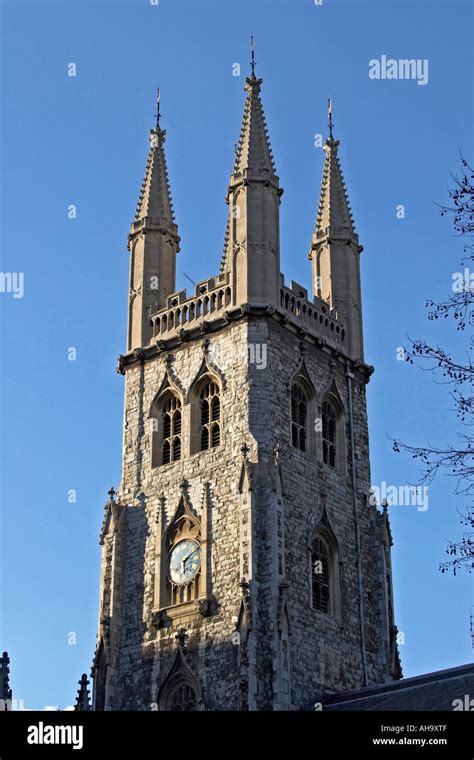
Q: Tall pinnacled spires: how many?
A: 3